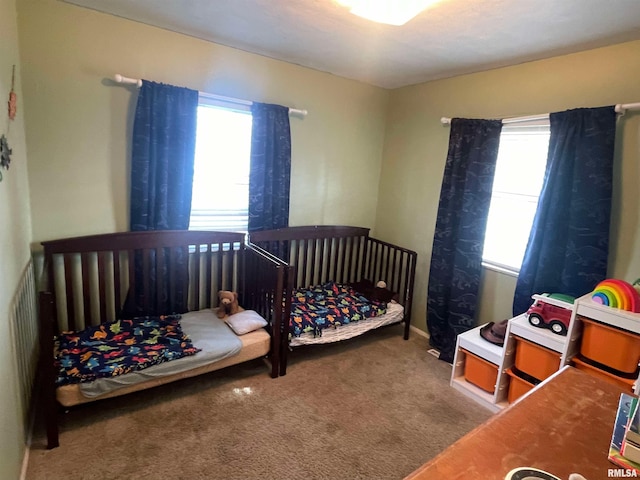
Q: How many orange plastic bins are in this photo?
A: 5